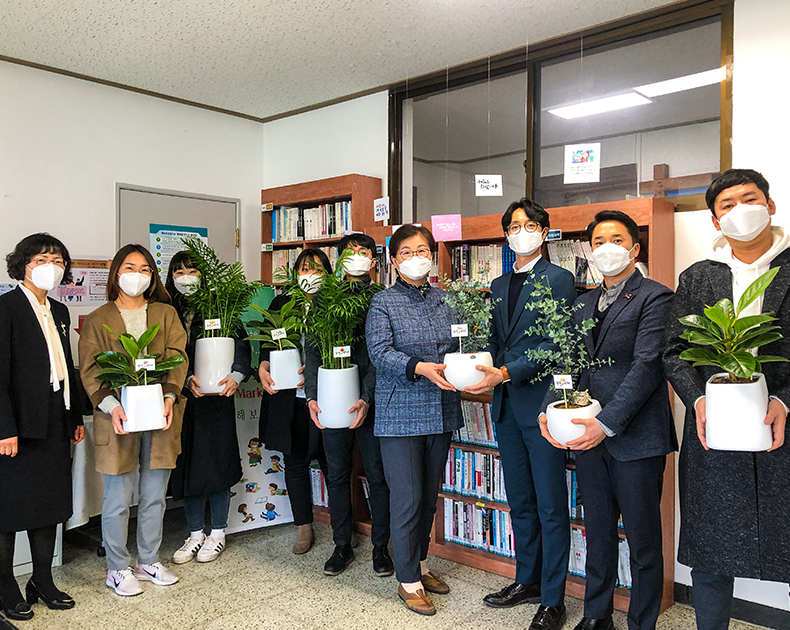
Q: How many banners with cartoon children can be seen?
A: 1